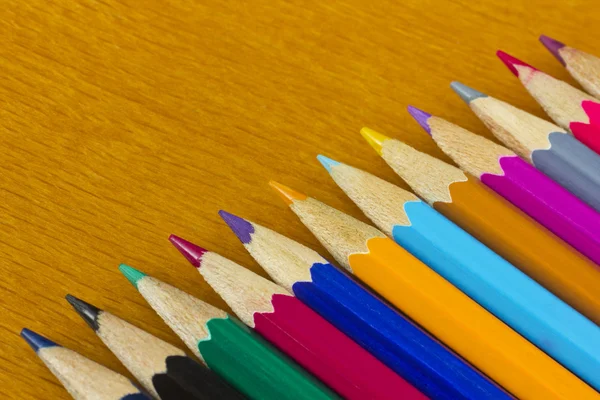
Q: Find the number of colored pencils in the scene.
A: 12